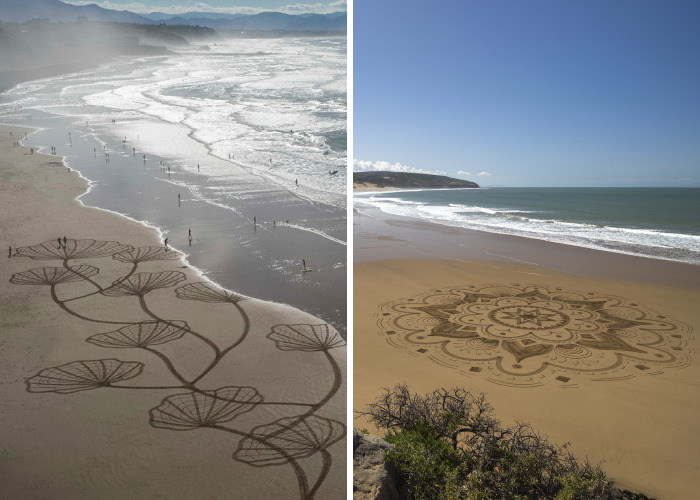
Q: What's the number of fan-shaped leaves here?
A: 10